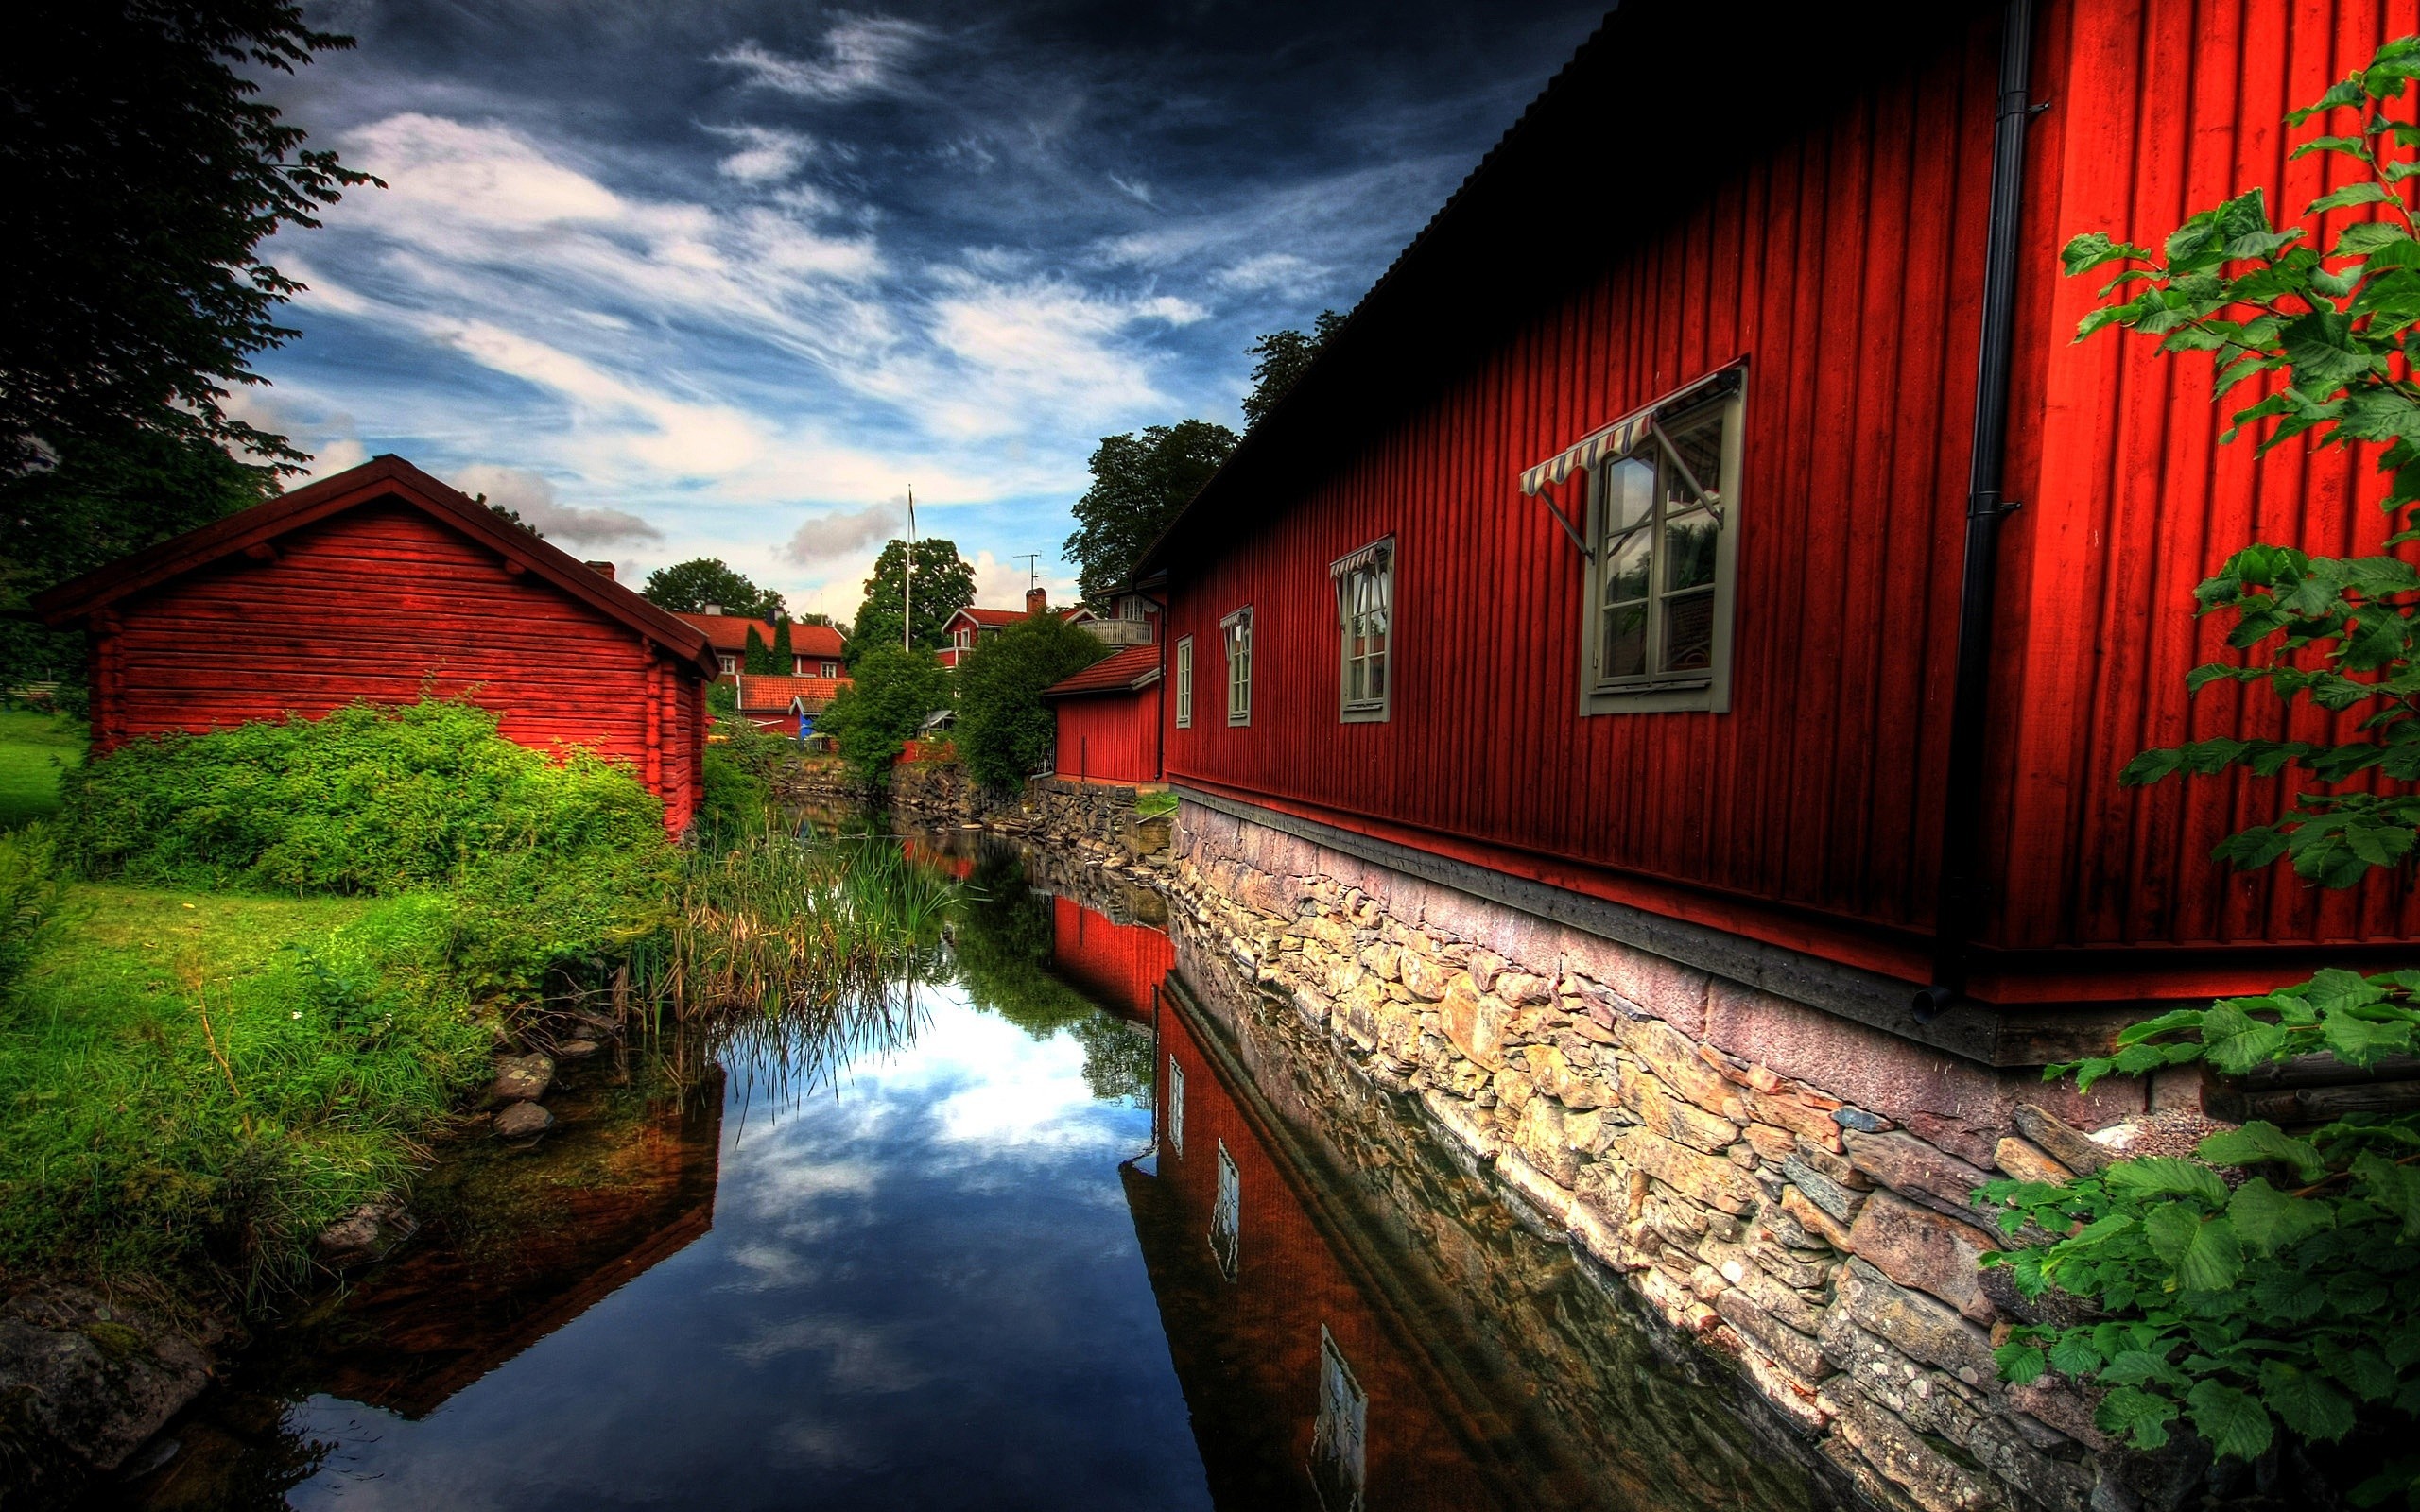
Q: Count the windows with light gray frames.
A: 4